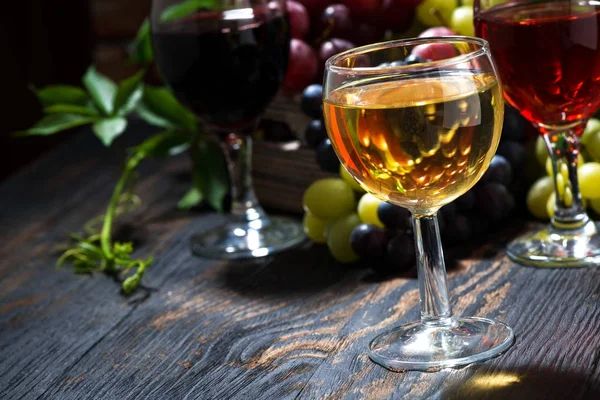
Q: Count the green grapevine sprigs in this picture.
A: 1